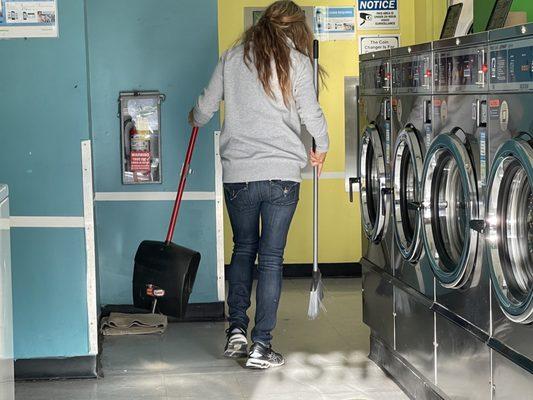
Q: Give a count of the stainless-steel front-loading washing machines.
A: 4